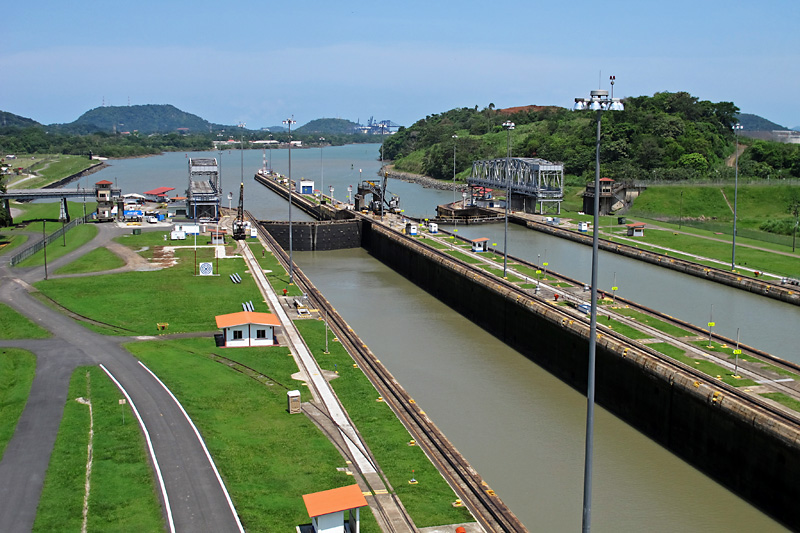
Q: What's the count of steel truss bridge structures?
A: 2